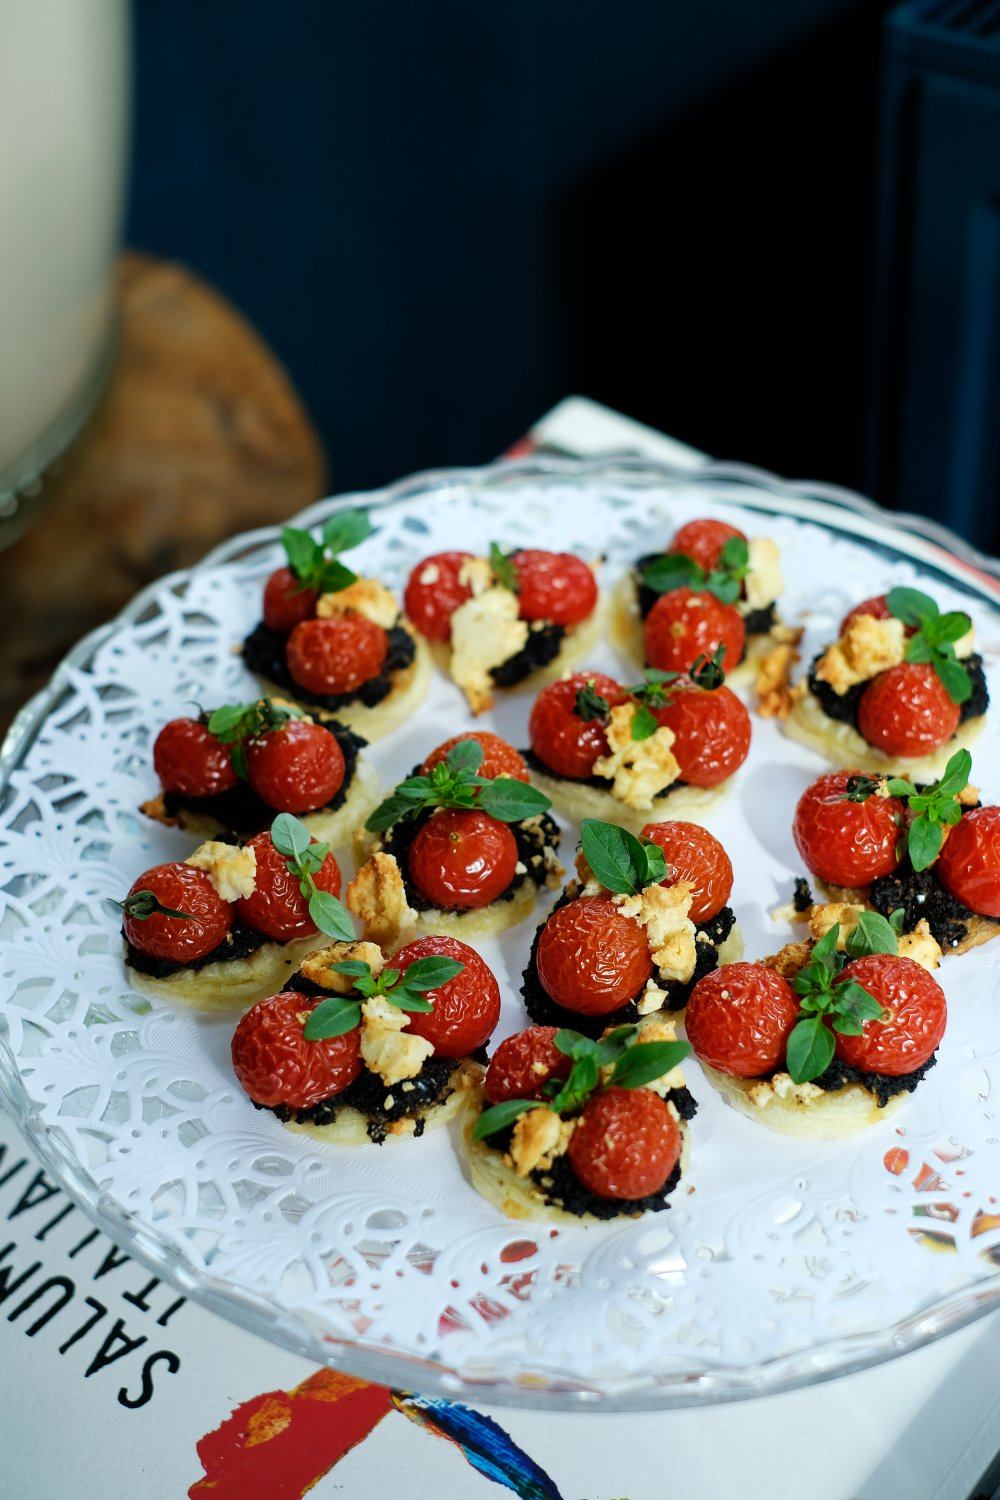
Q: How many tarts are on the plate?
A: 13